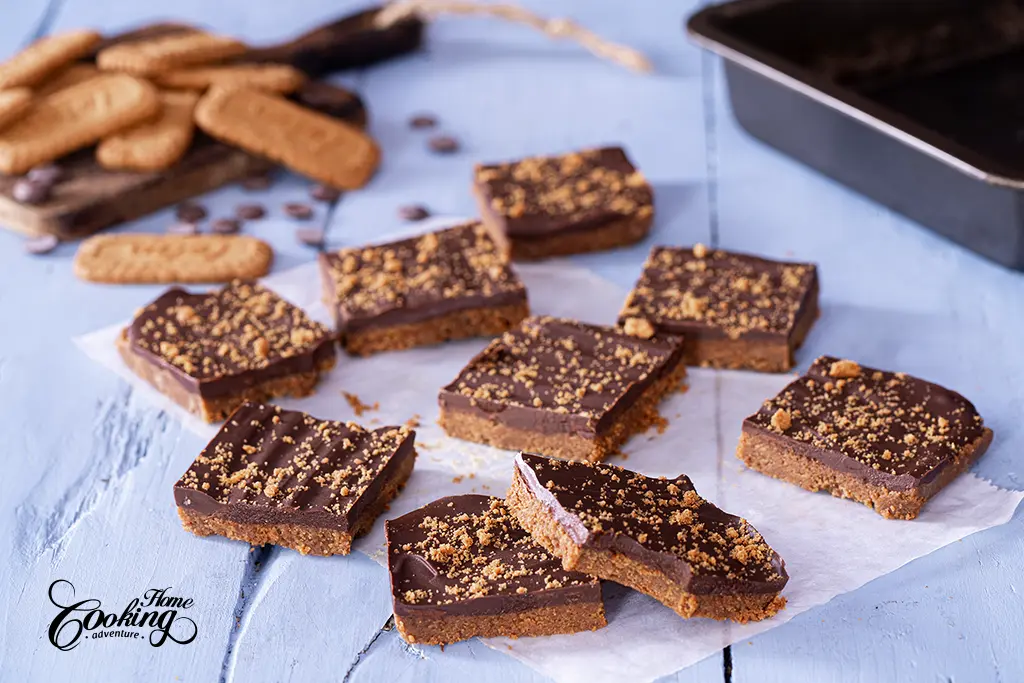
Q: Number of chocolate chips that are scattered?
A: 14